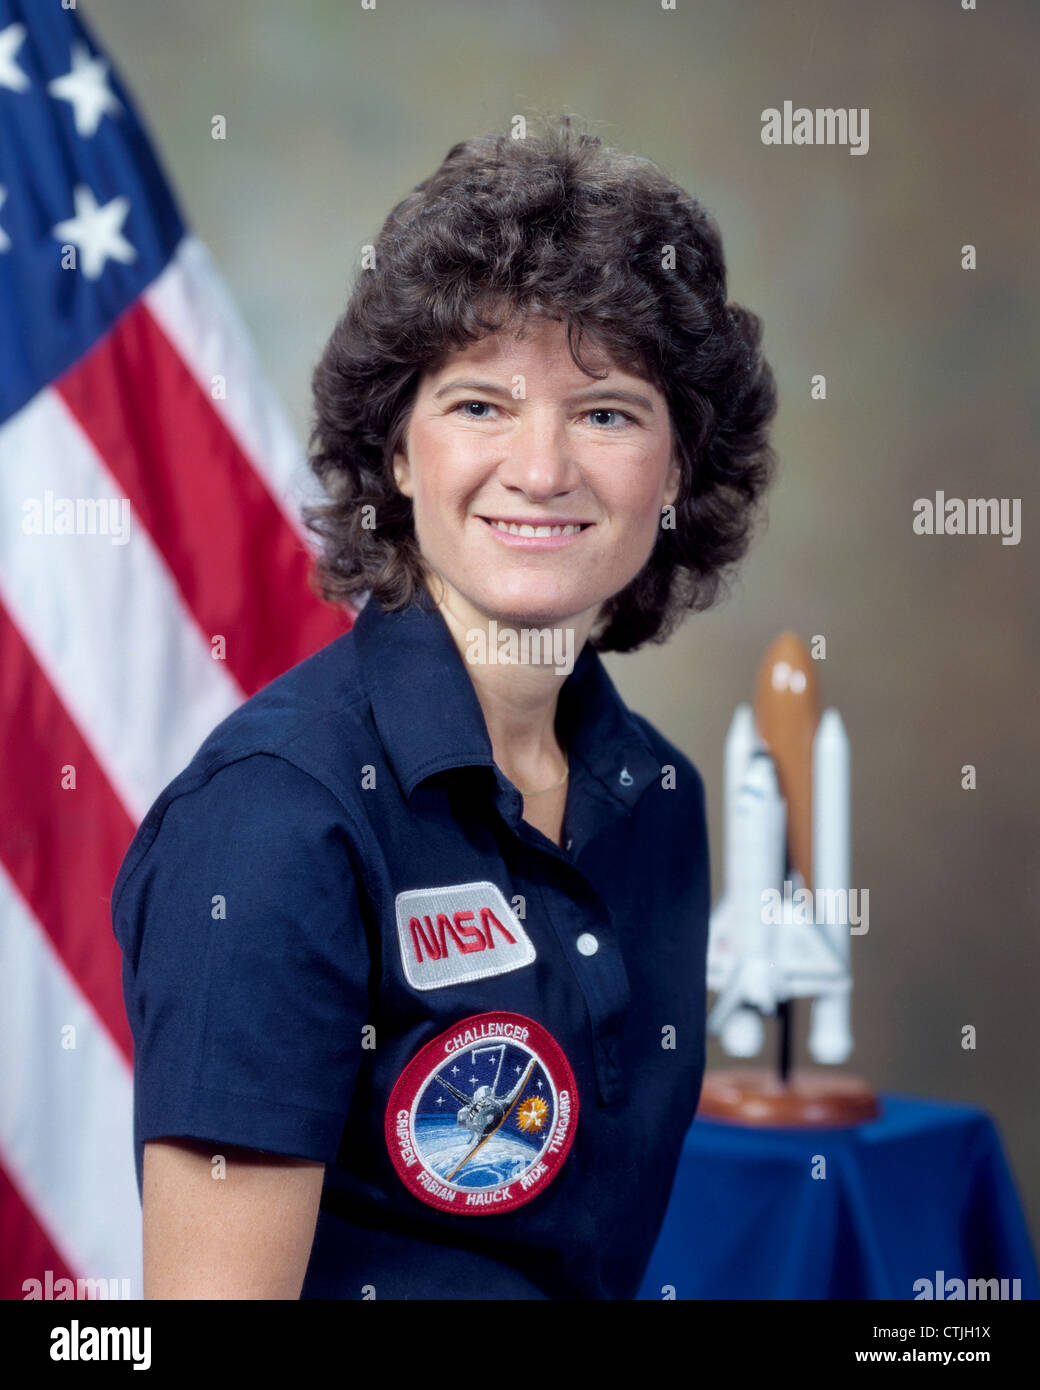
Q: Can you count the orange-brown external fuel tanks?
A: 1